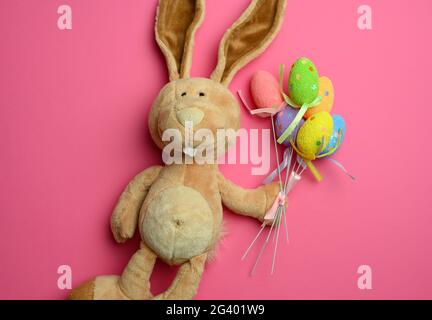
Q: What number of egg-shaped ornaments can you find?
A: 6